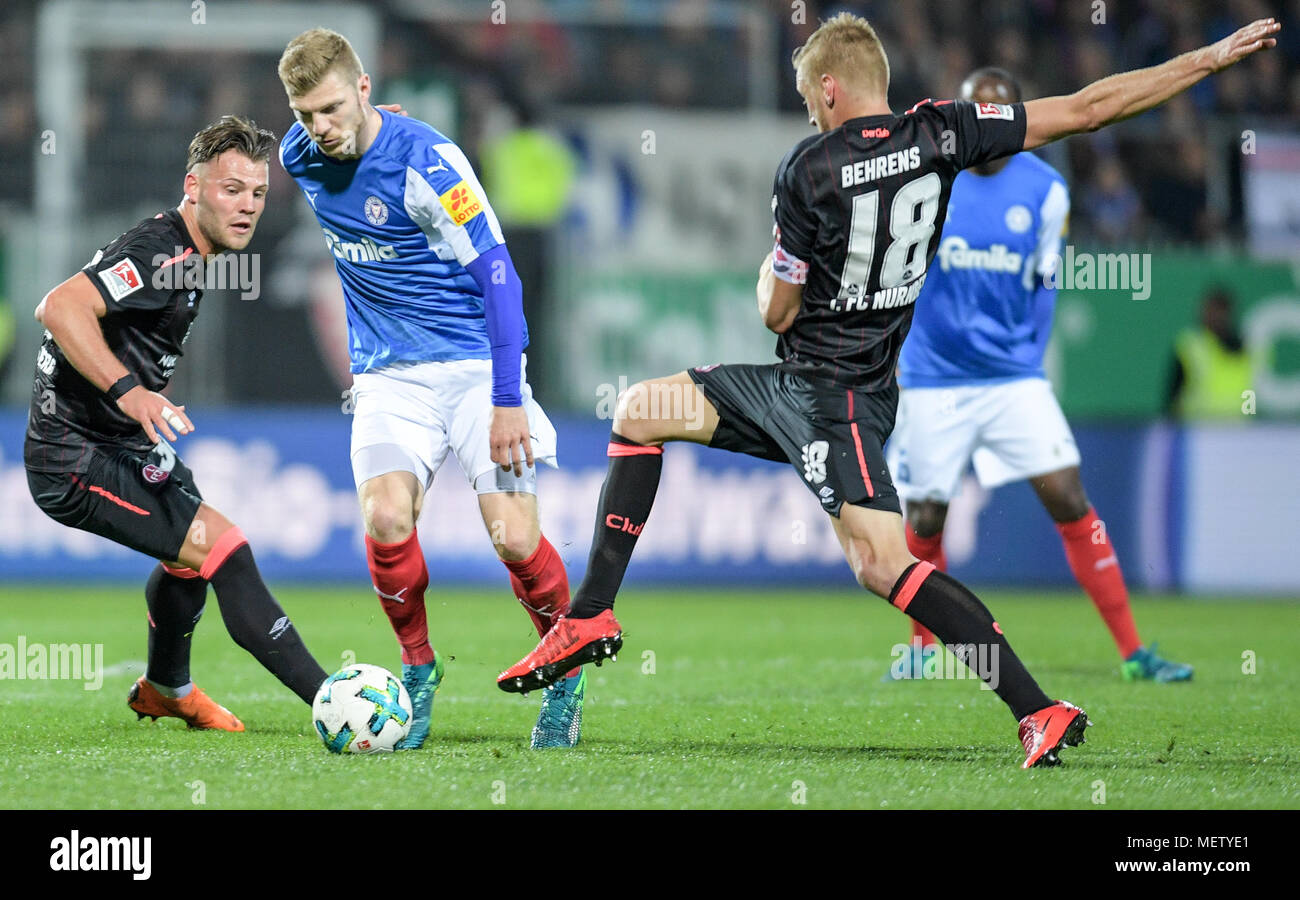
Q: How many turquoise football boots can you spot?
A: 4